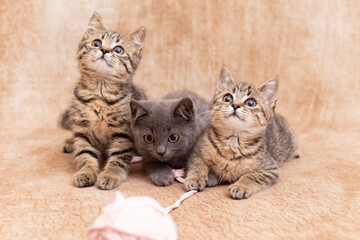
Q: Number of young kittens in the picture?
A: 3